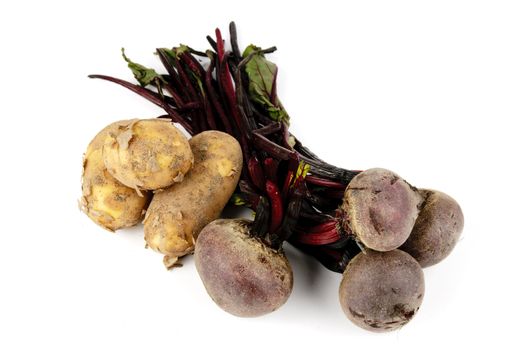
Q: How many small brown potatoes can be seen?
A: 3